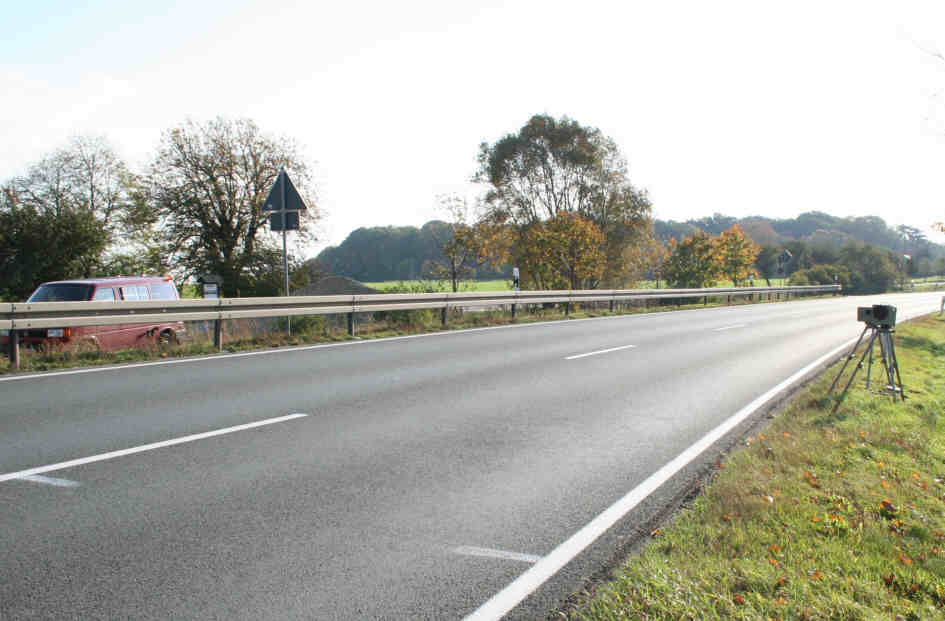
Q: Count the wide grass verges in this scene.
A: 1